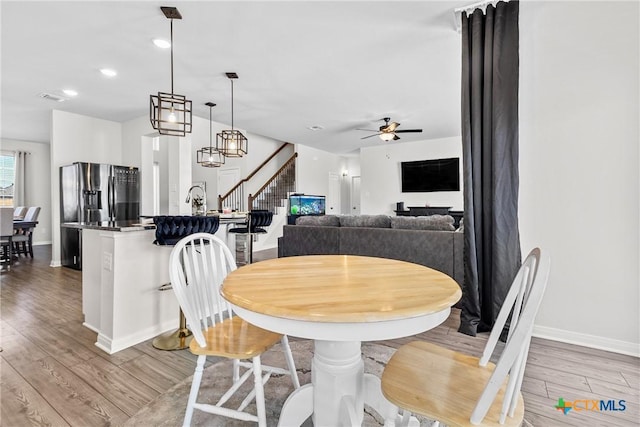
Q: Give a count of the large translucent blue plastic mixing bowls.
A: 0